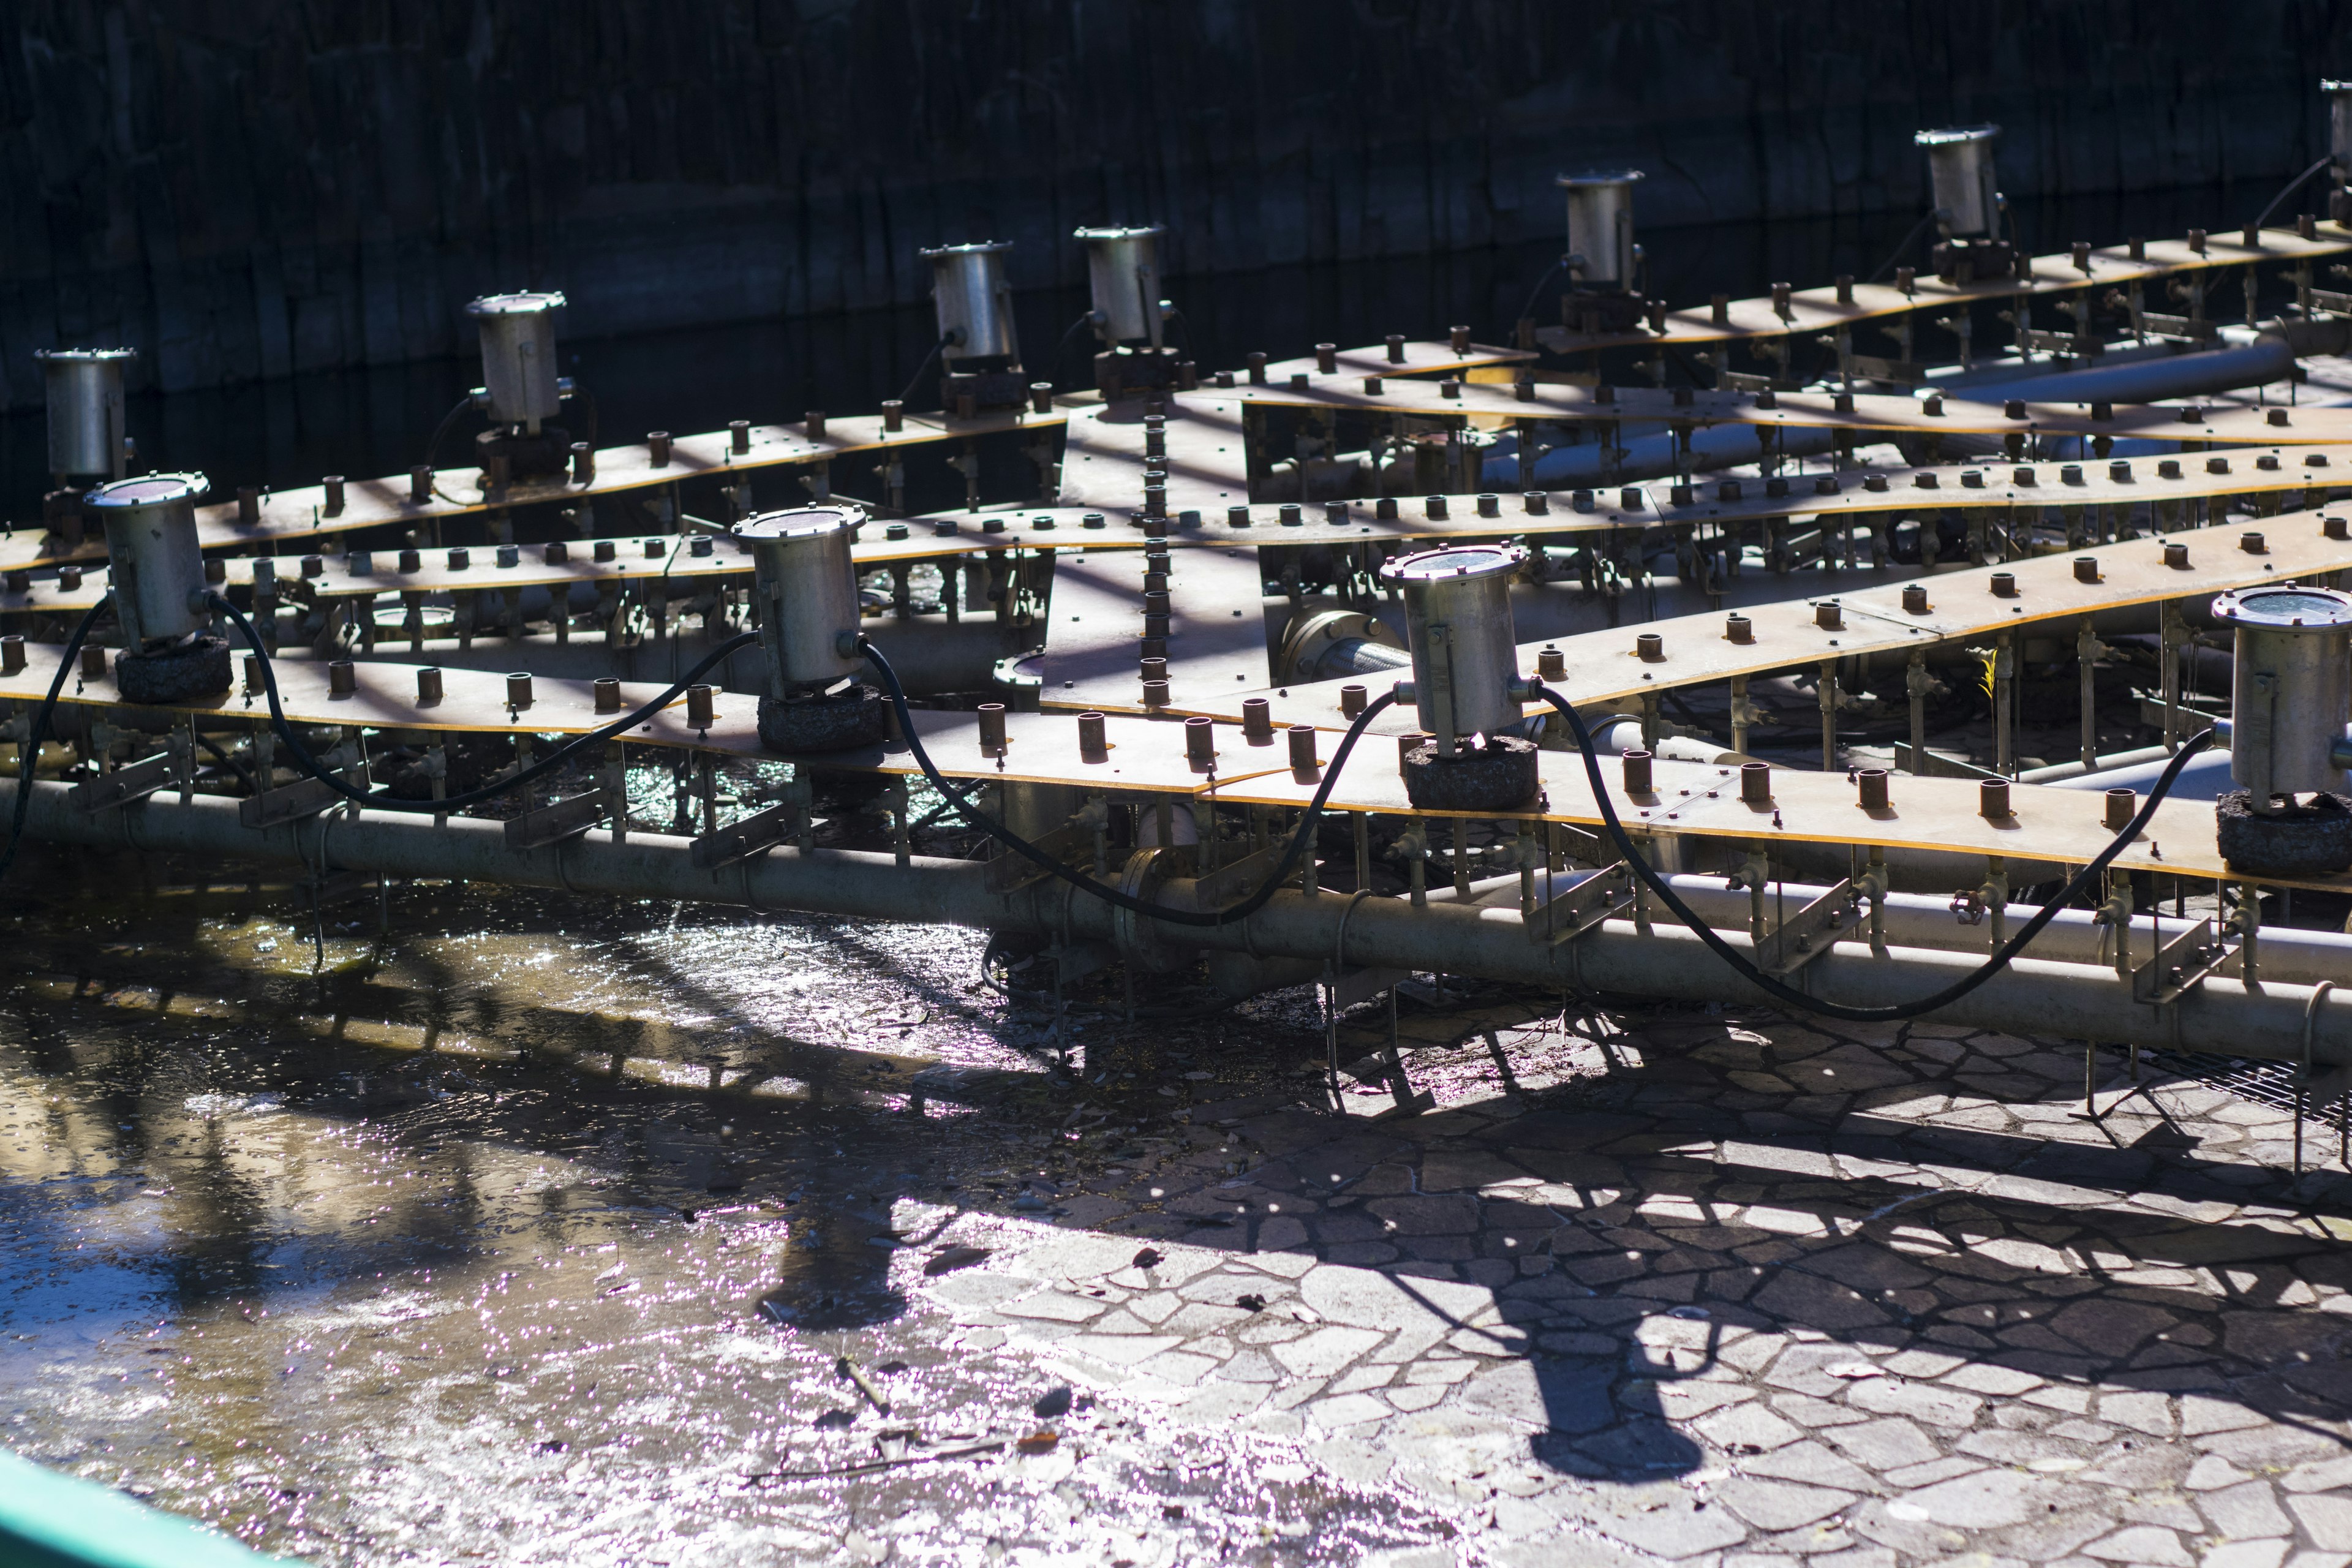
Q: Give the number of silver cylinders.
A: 11